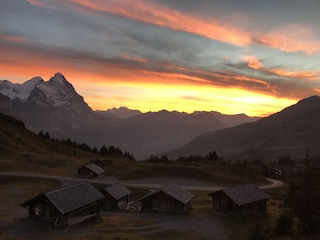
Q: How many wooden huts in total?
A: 5